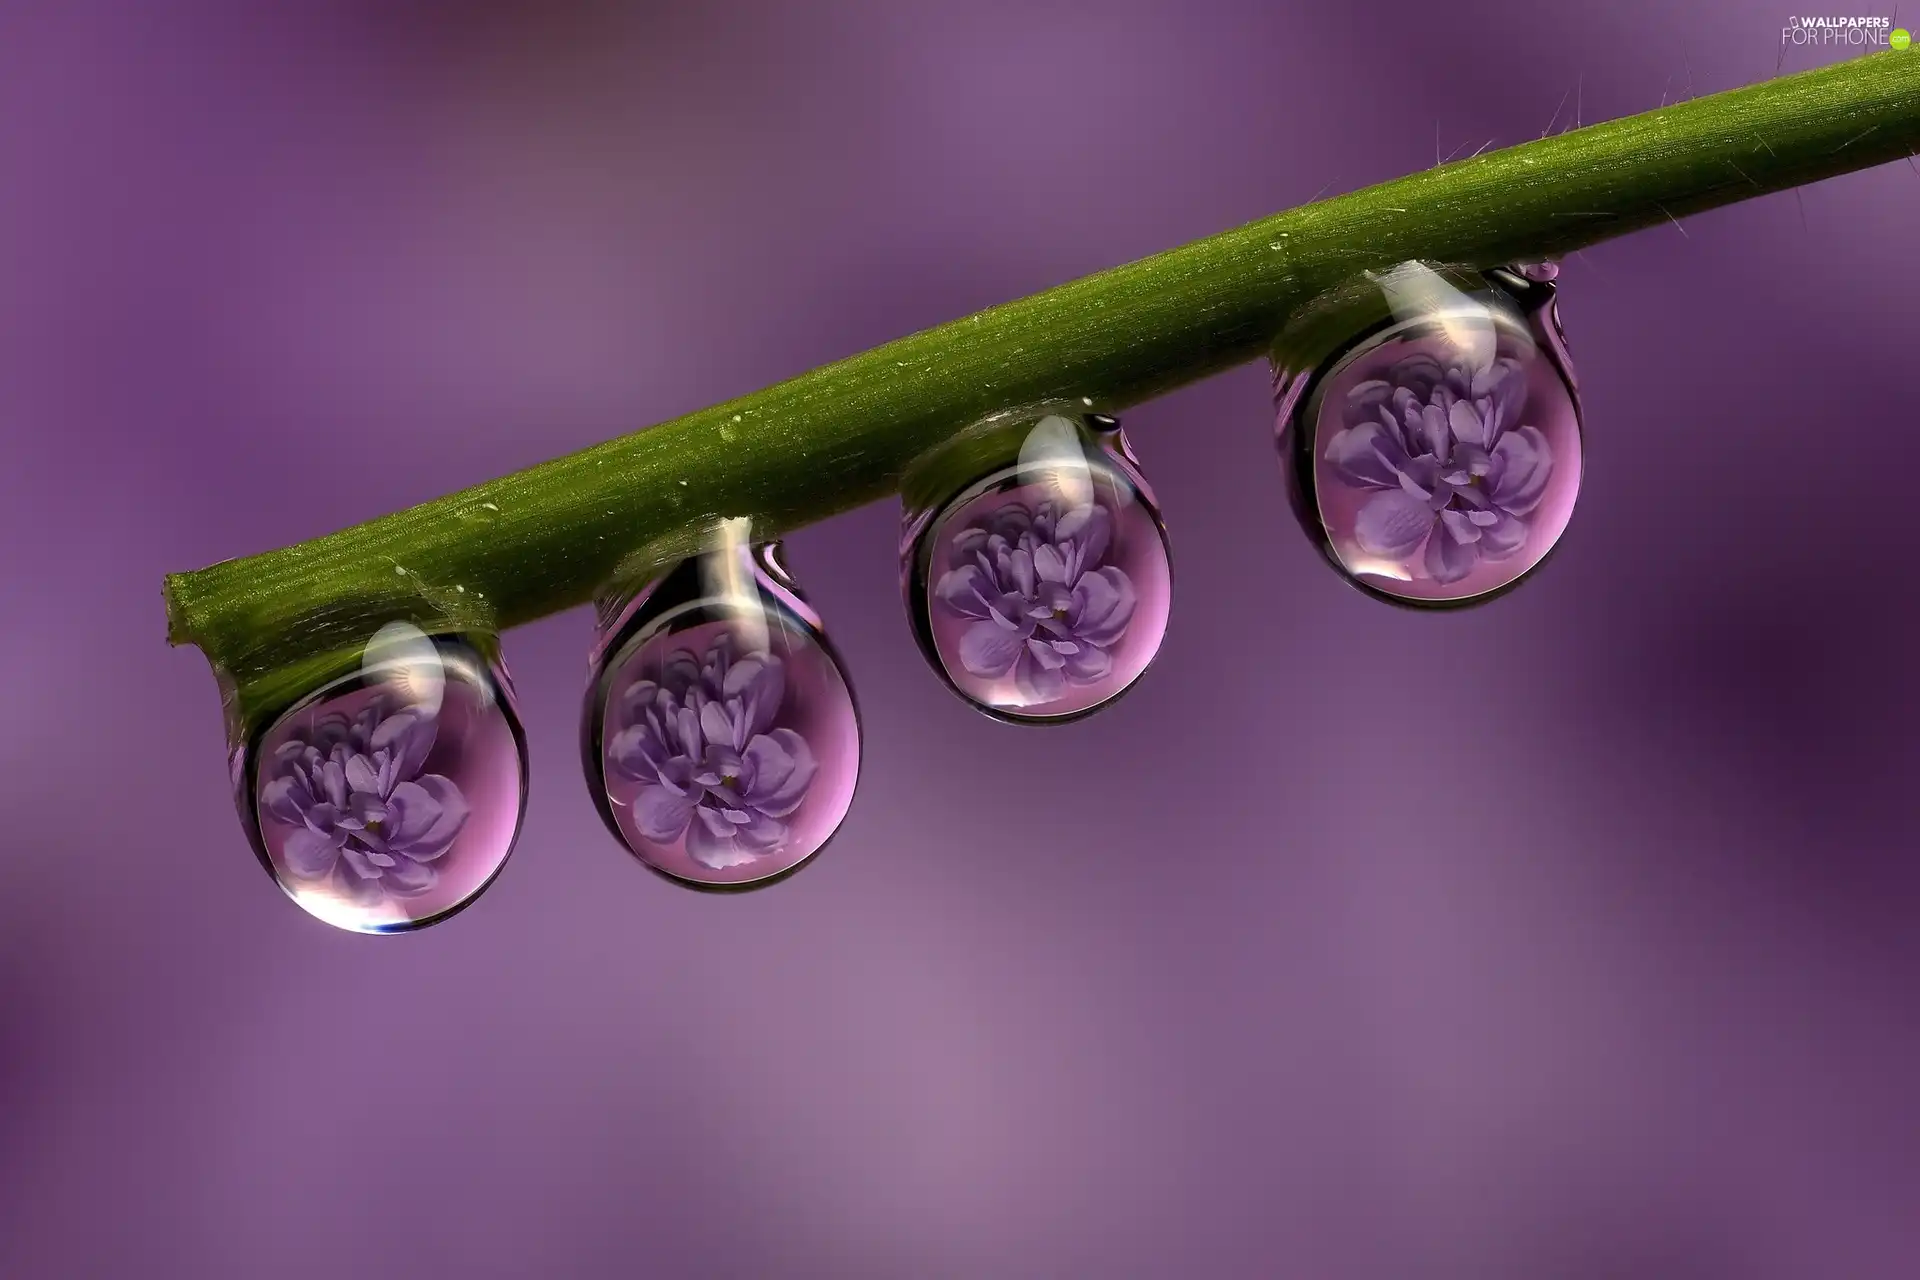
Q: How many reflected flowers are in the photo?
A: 4